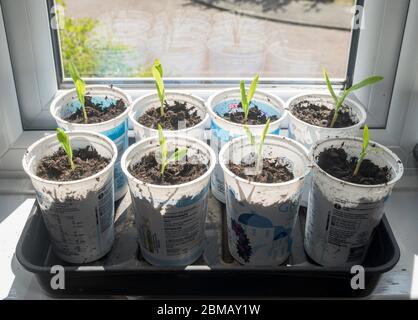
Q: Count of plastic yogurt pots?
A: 8